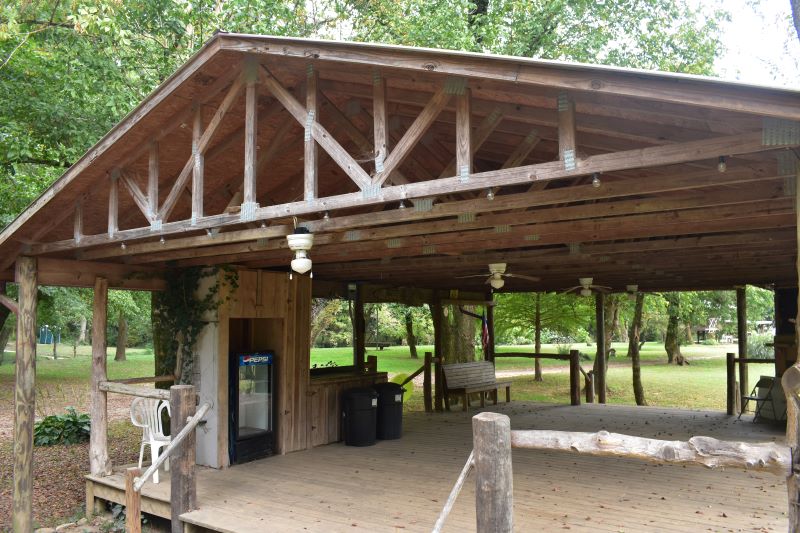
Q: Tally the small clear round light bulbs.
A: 9